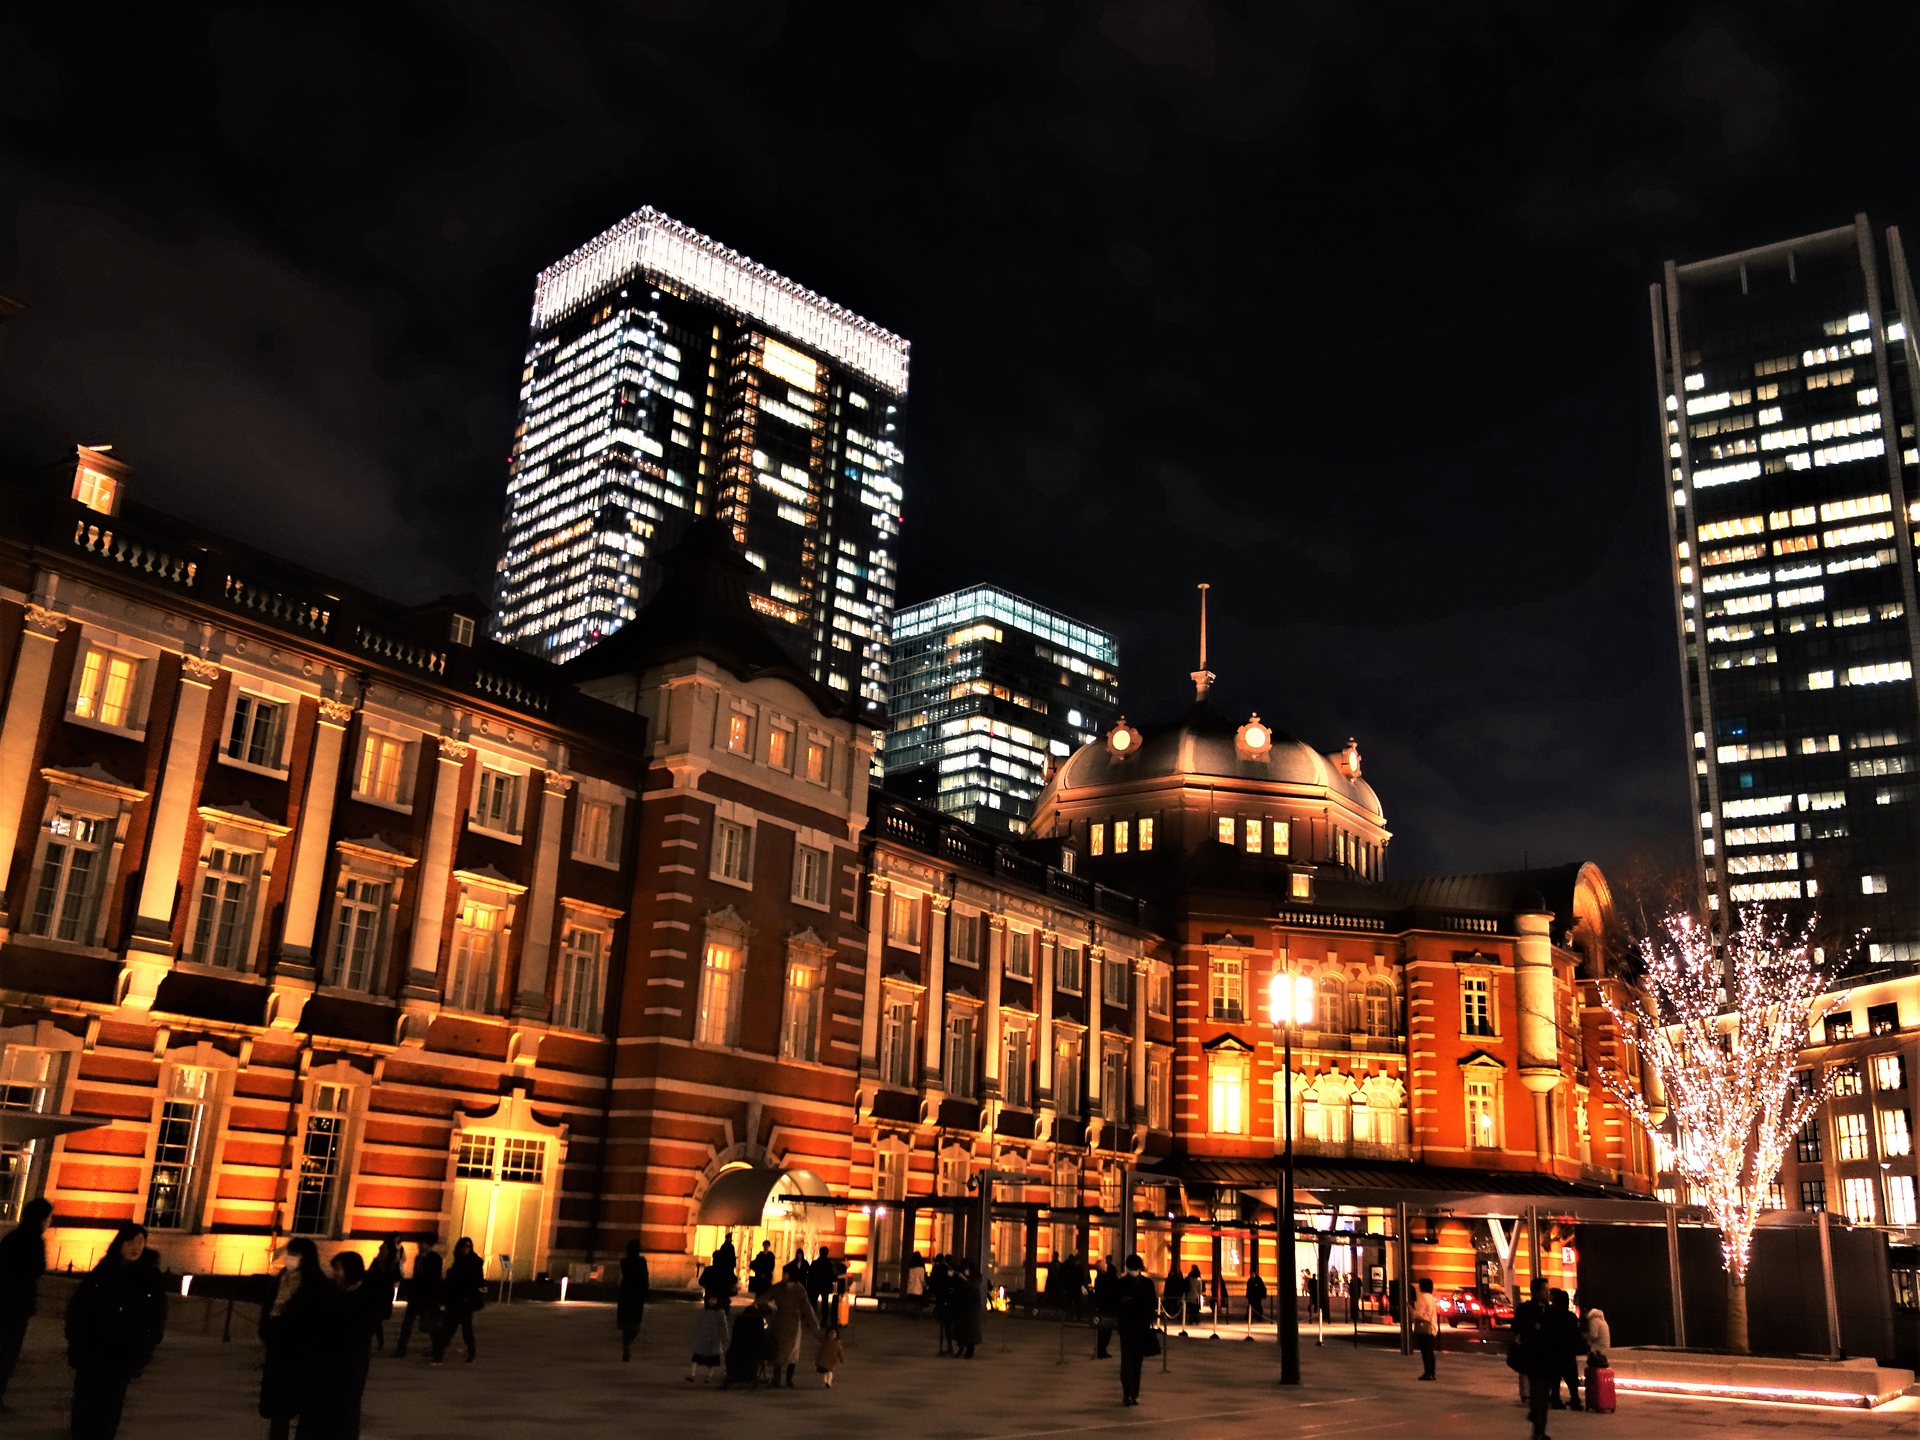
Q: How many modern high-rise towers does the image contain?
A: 3